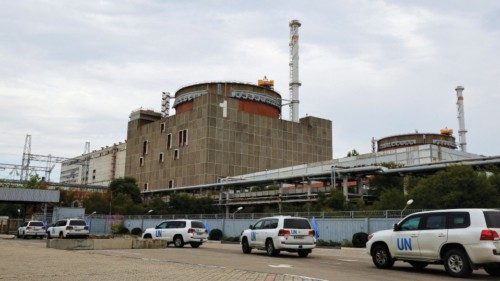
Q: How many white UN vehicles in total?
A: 5